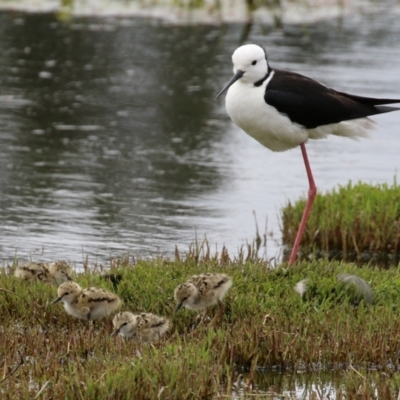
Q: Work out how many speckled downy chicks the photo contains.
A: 4